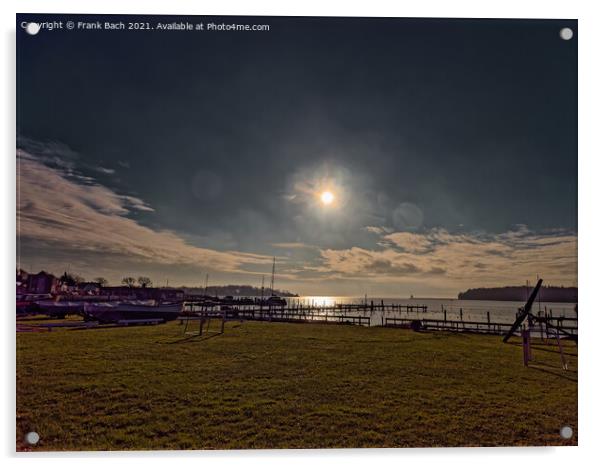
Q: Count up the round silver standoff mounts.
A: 4